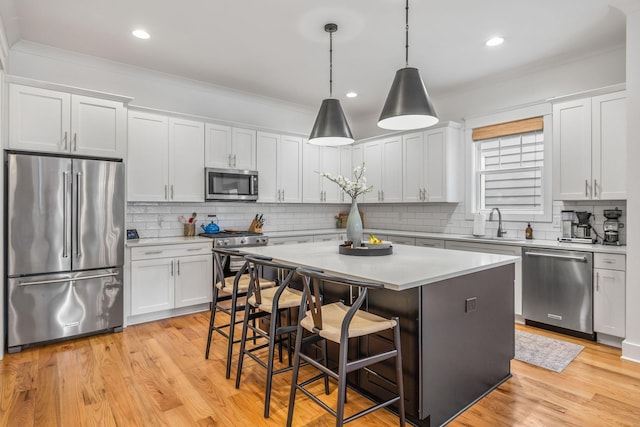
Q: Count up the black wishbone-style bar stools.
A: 3